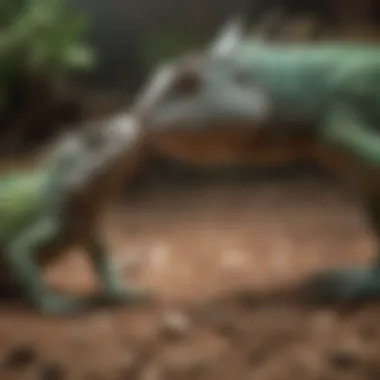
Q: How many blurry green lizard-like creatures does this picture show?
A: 2